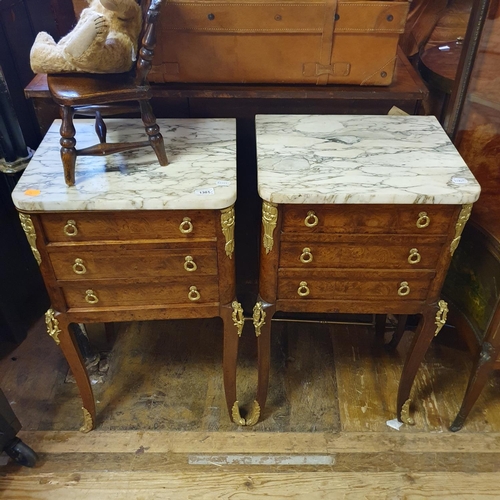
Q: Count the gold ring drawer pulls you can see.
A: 12